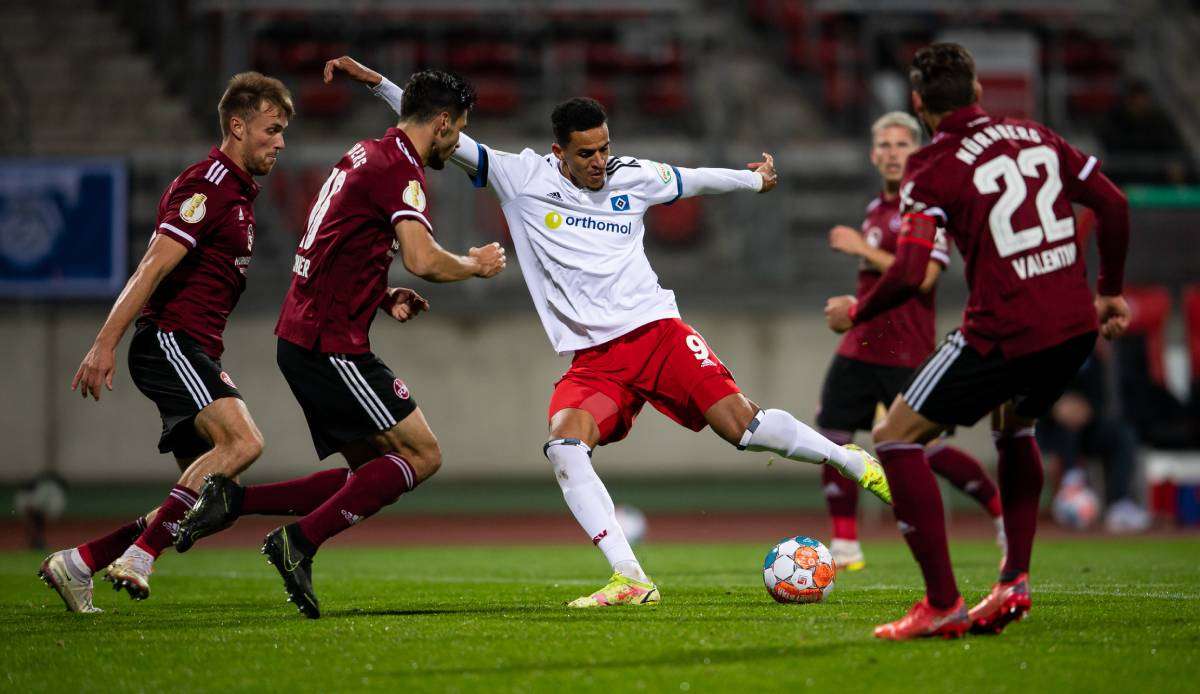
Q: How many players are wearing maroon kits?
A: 4